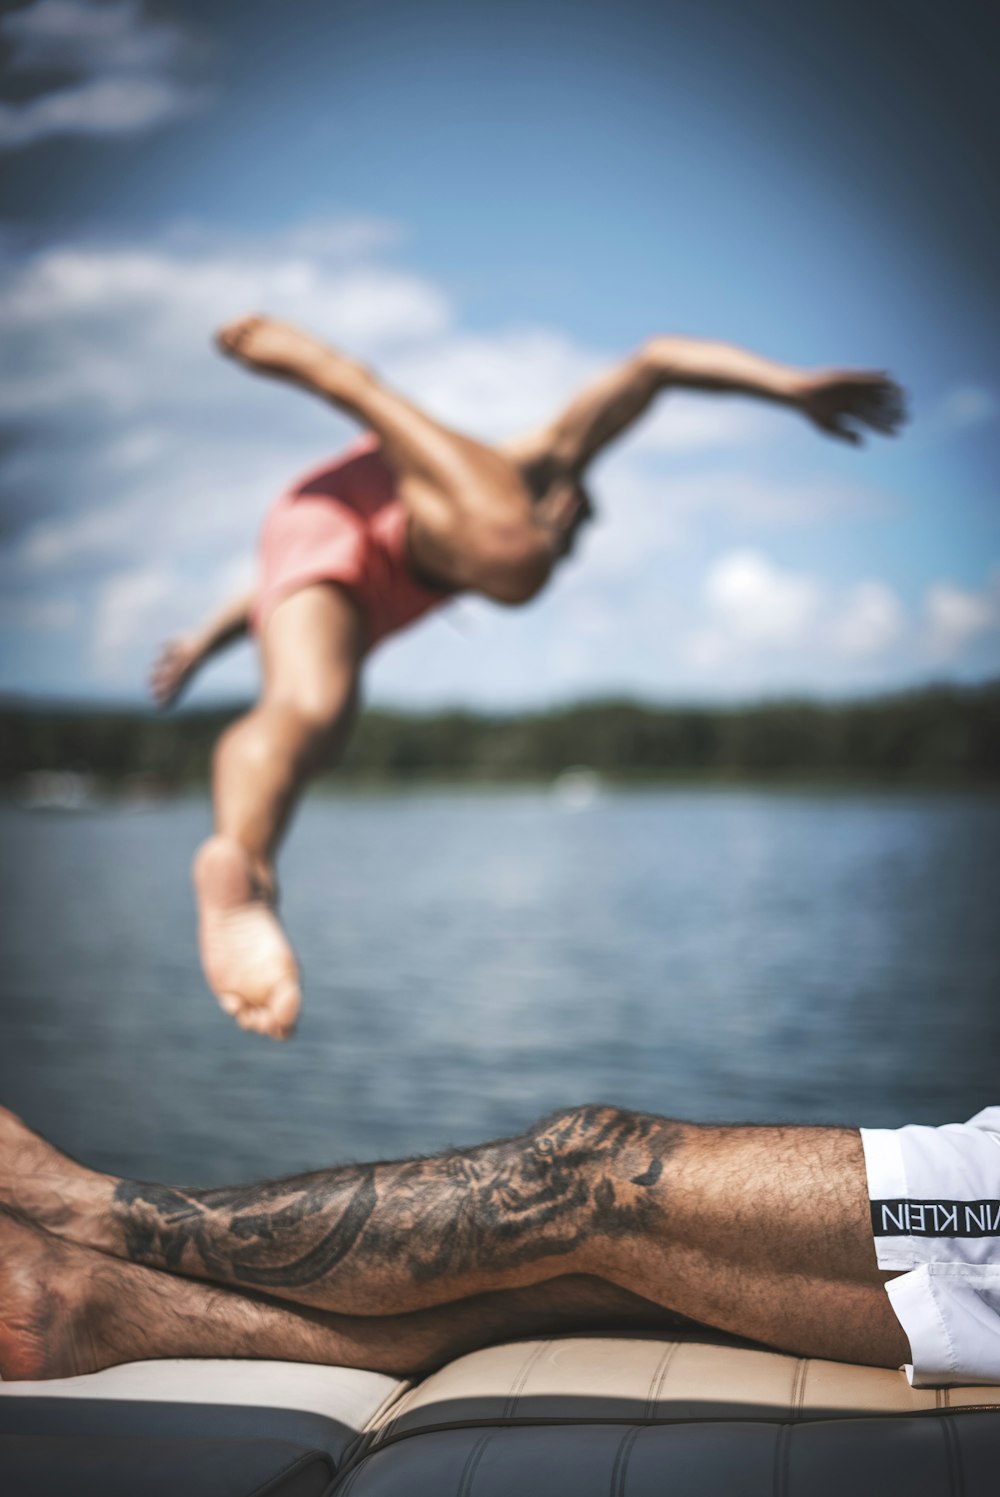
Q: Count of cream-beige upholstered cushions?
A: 2